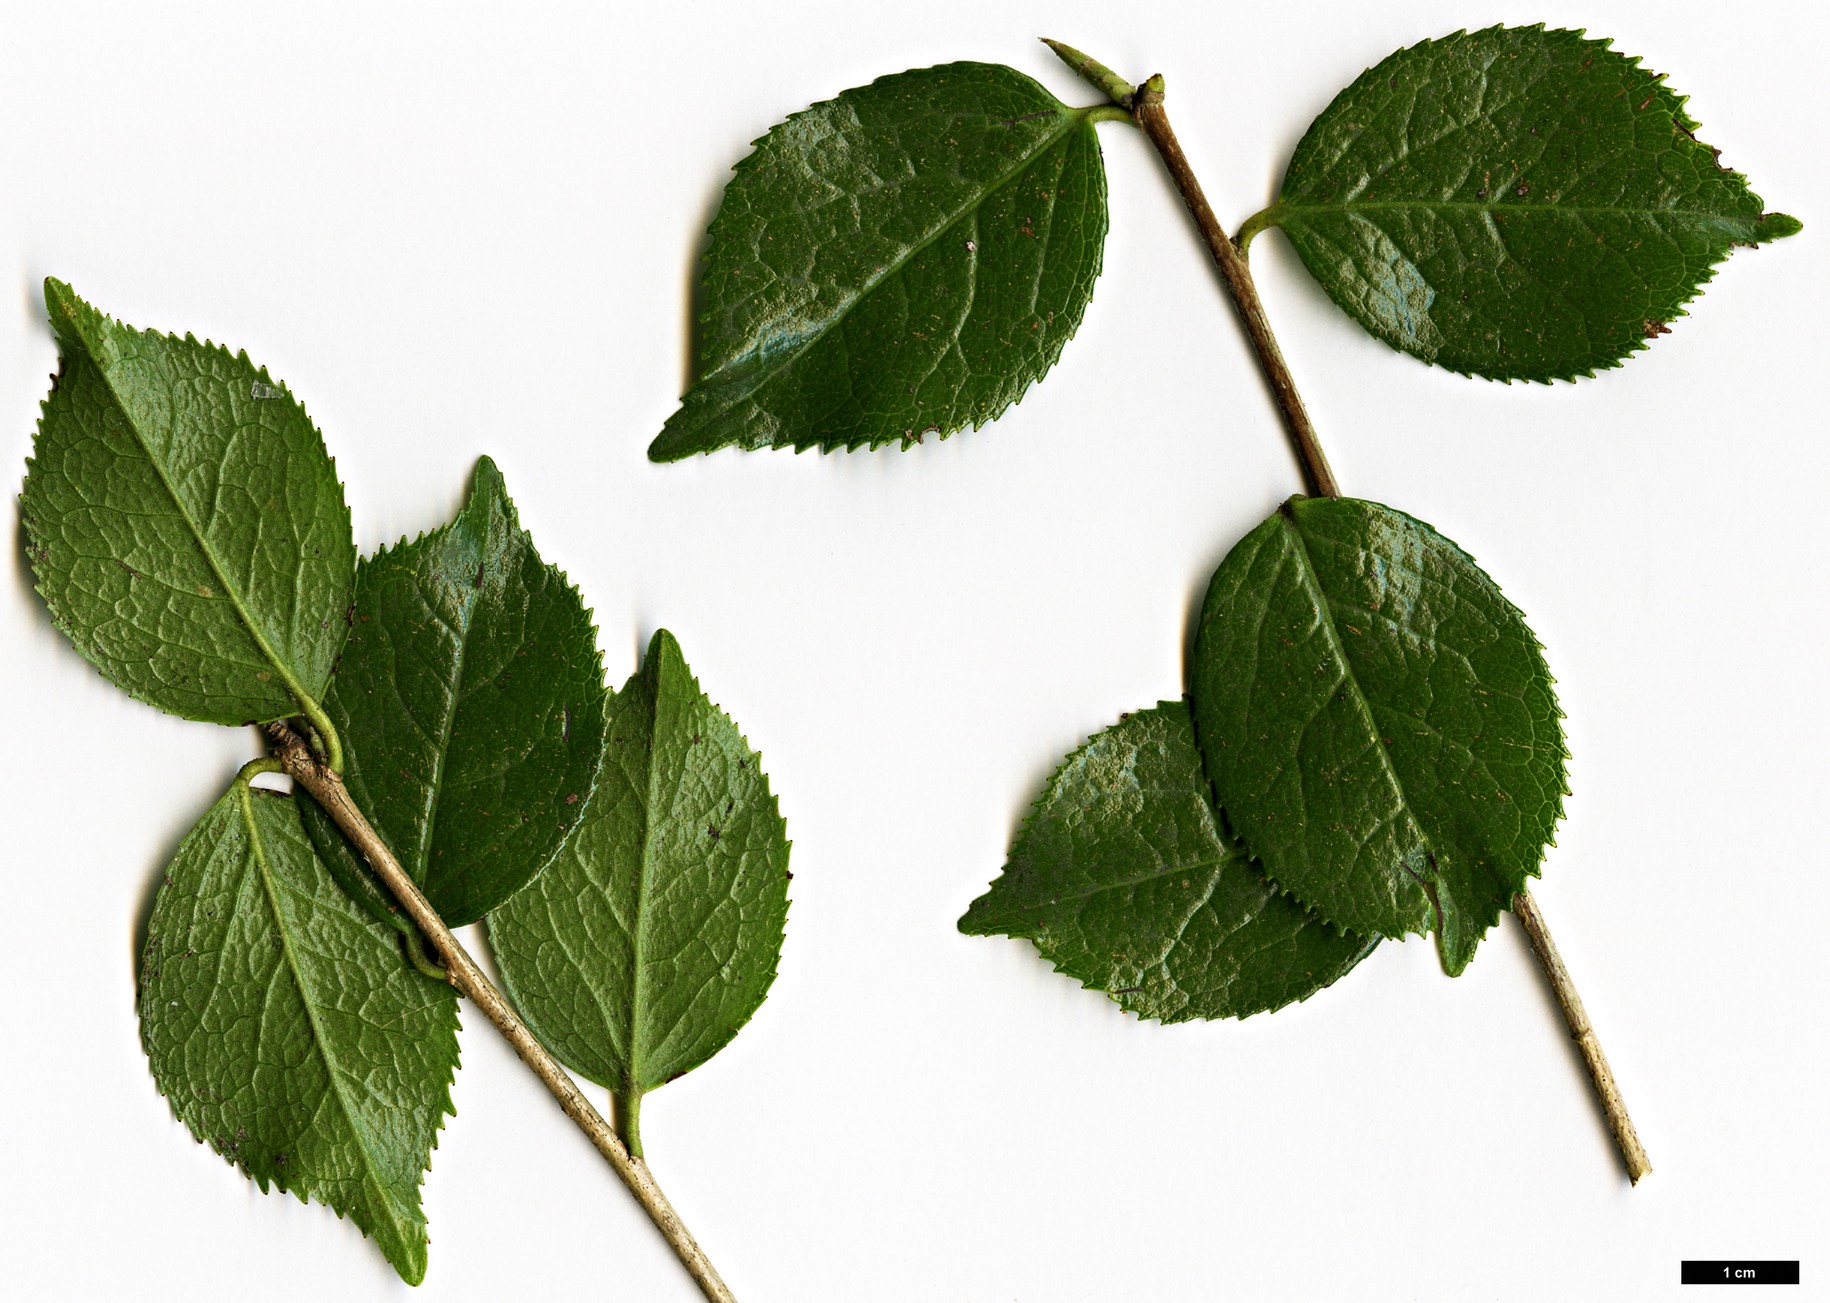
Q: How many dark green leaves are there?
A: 5